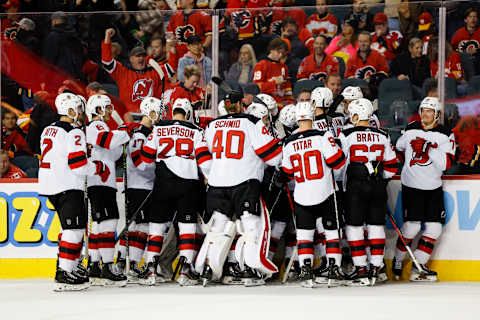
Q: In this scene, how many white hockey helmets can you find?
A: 14